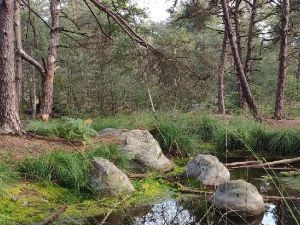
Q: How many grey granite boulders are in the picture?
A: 4